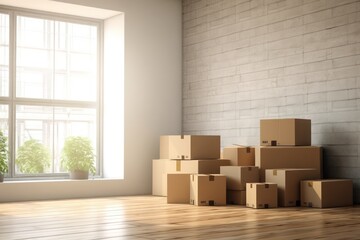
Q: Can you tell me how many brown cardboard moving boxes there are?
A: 12